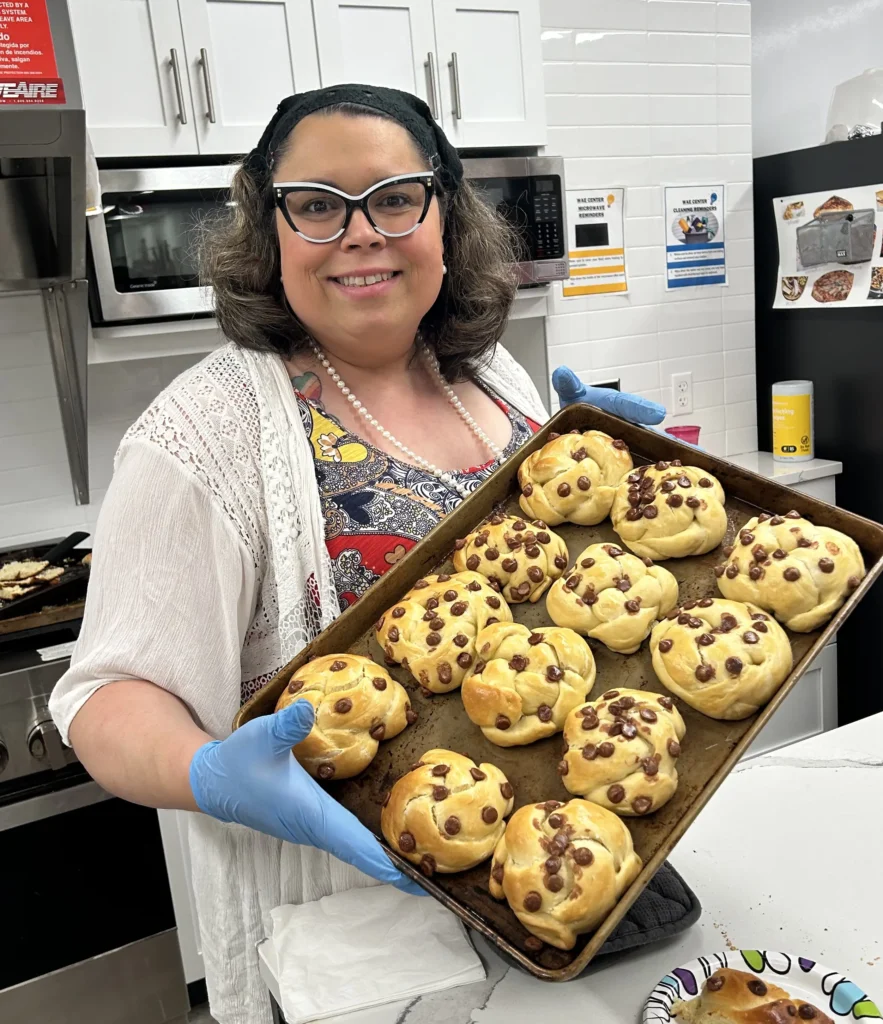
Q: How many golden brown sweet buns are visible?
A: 12